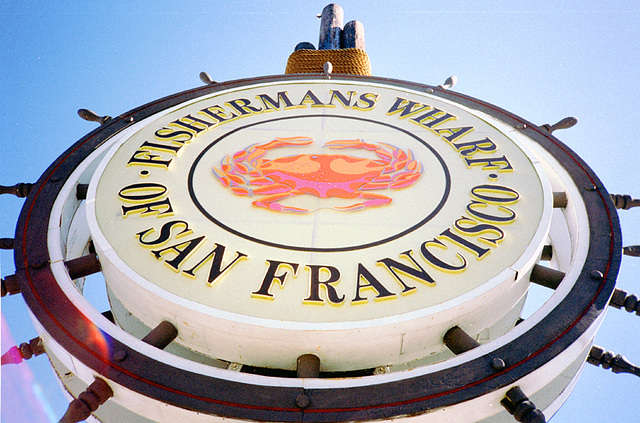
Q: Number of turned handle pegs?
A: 15